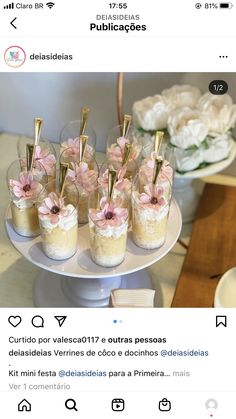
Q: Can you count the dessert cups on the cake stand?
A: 10